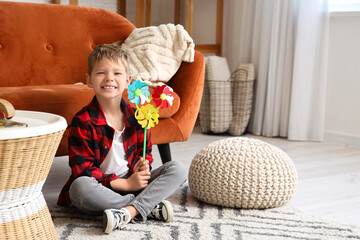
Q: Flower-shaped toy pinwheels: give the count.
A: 3